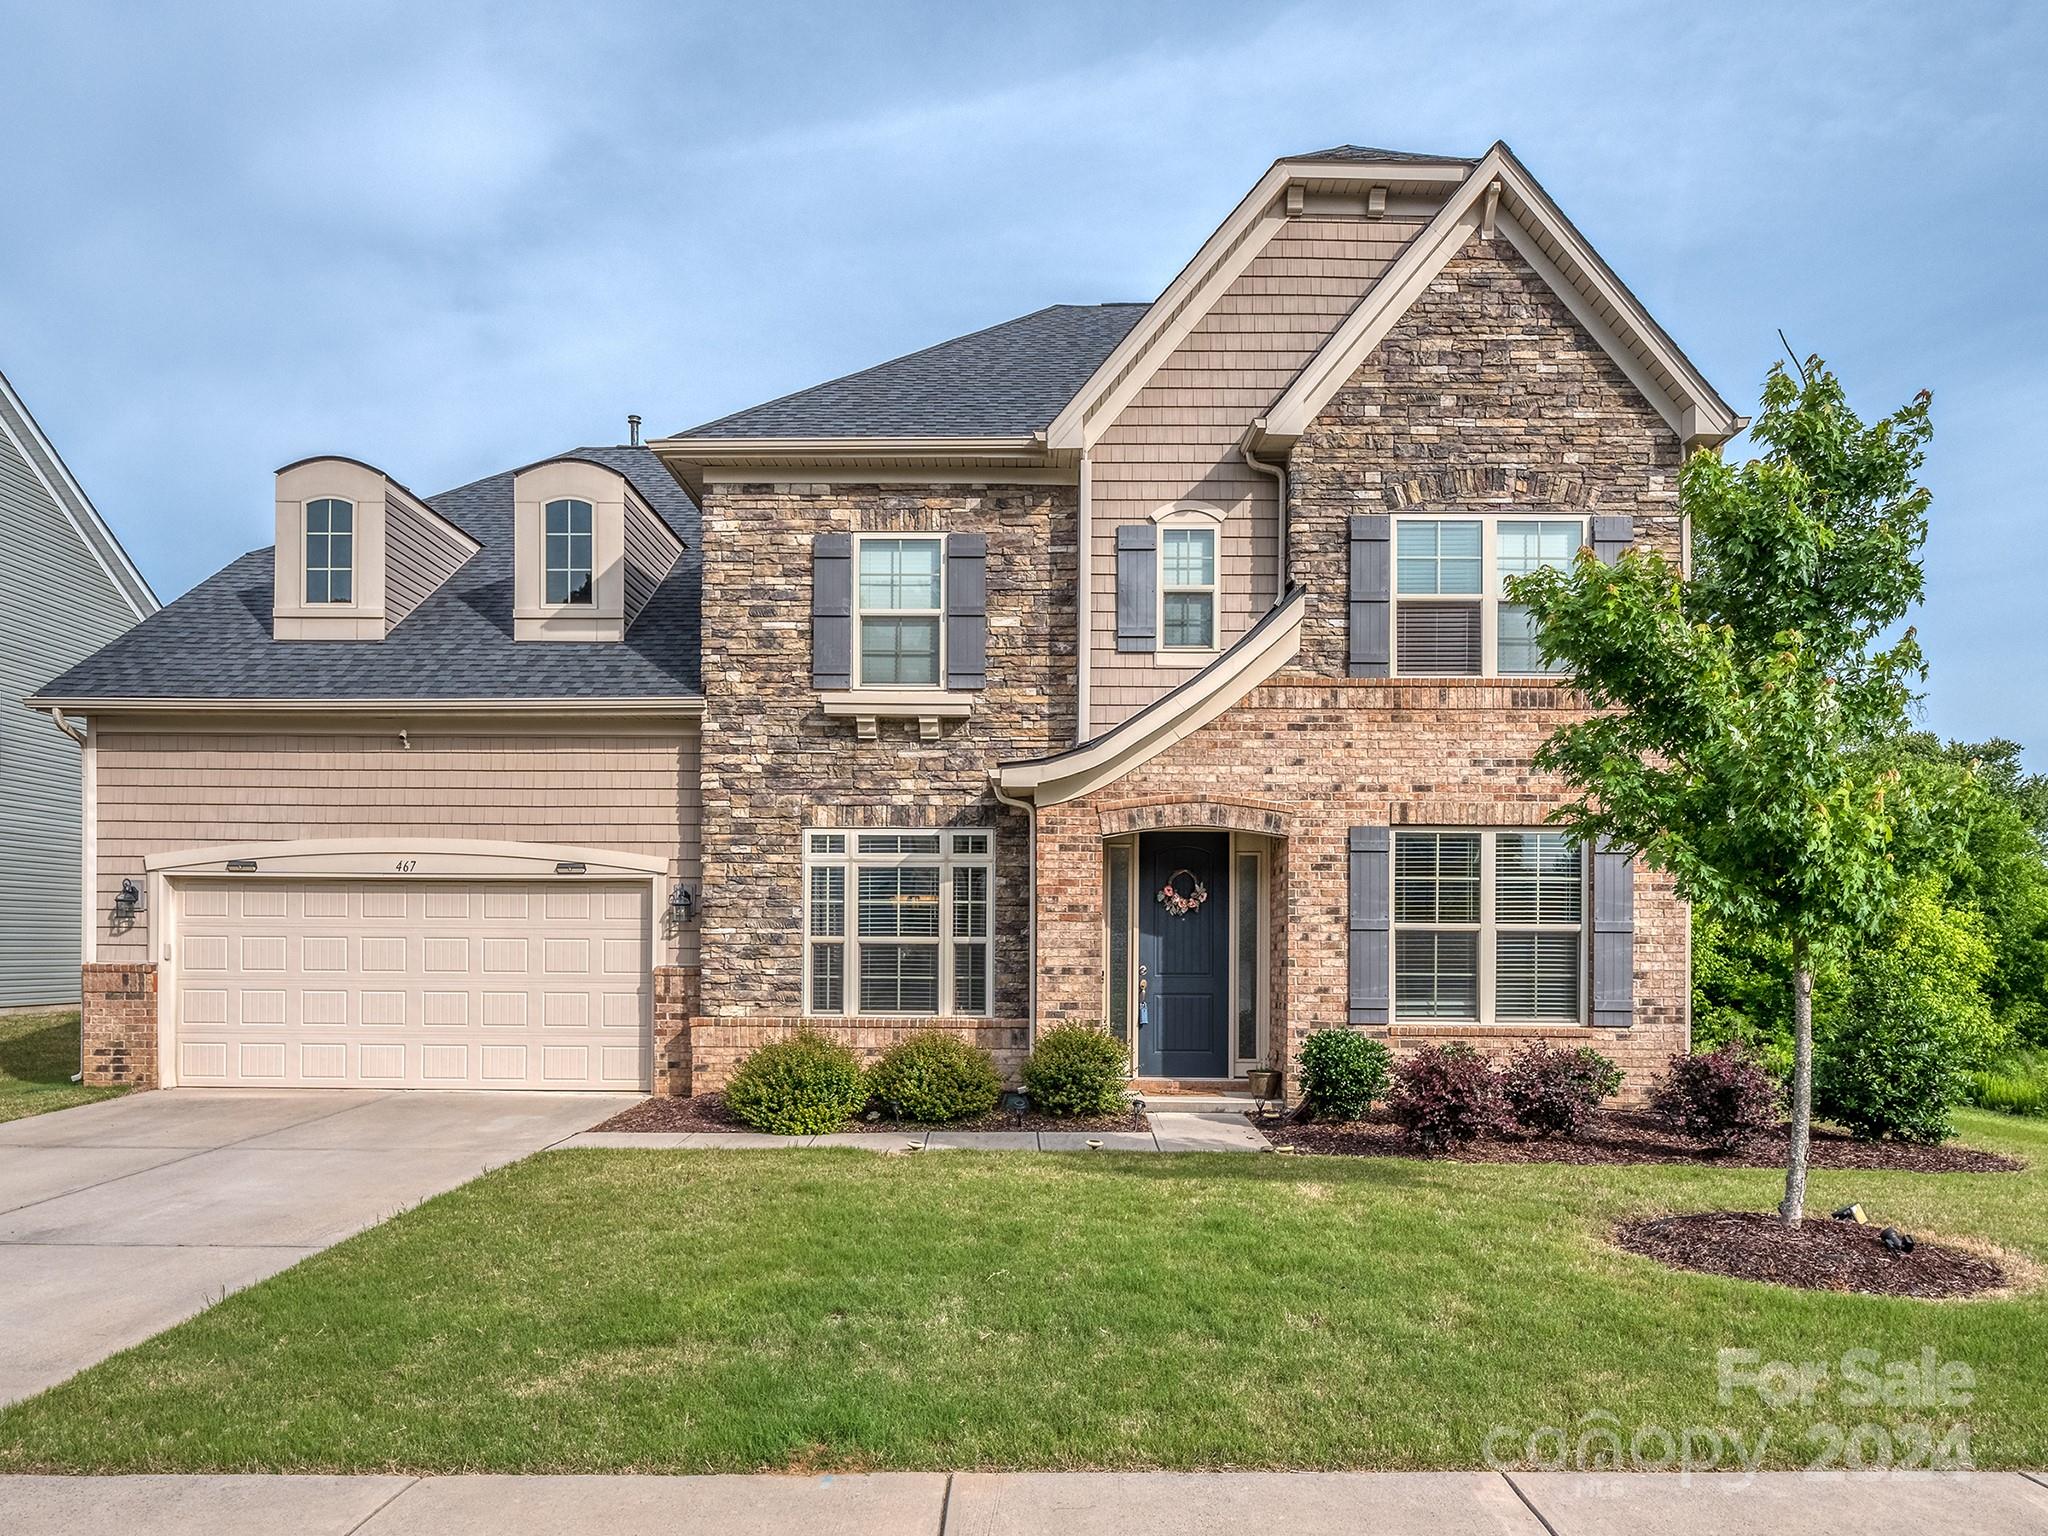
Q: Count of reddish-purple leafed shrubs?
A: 3